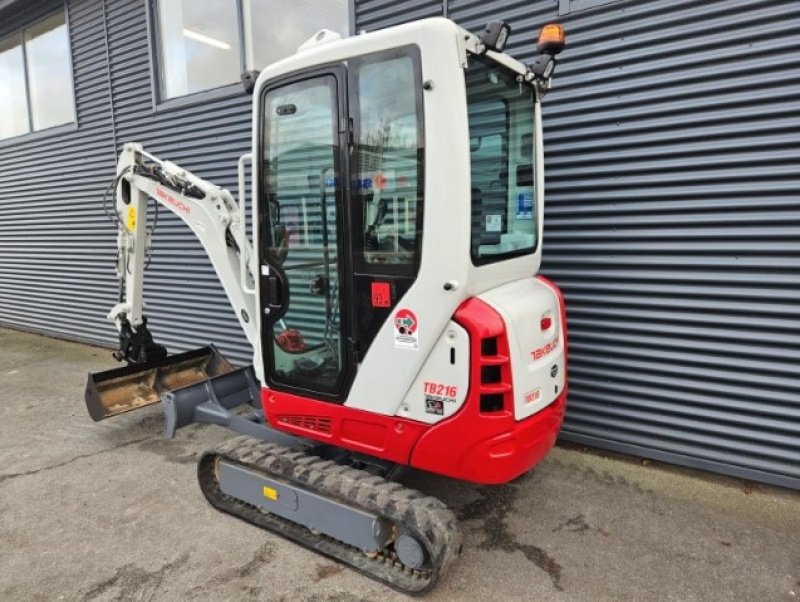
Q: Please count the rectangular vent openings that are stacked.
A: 3